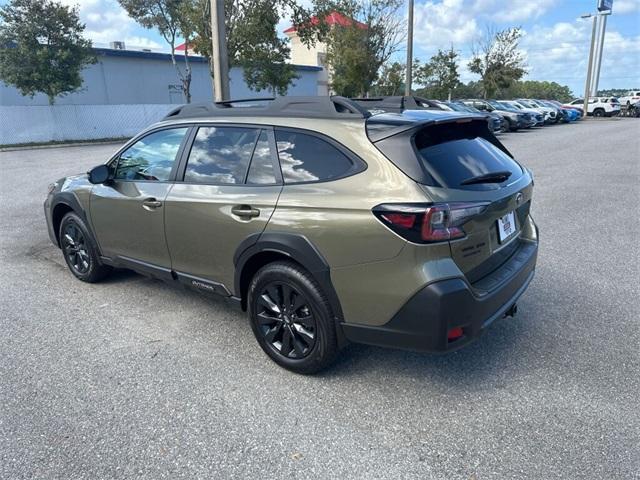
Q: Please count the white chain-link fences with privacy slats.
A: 1